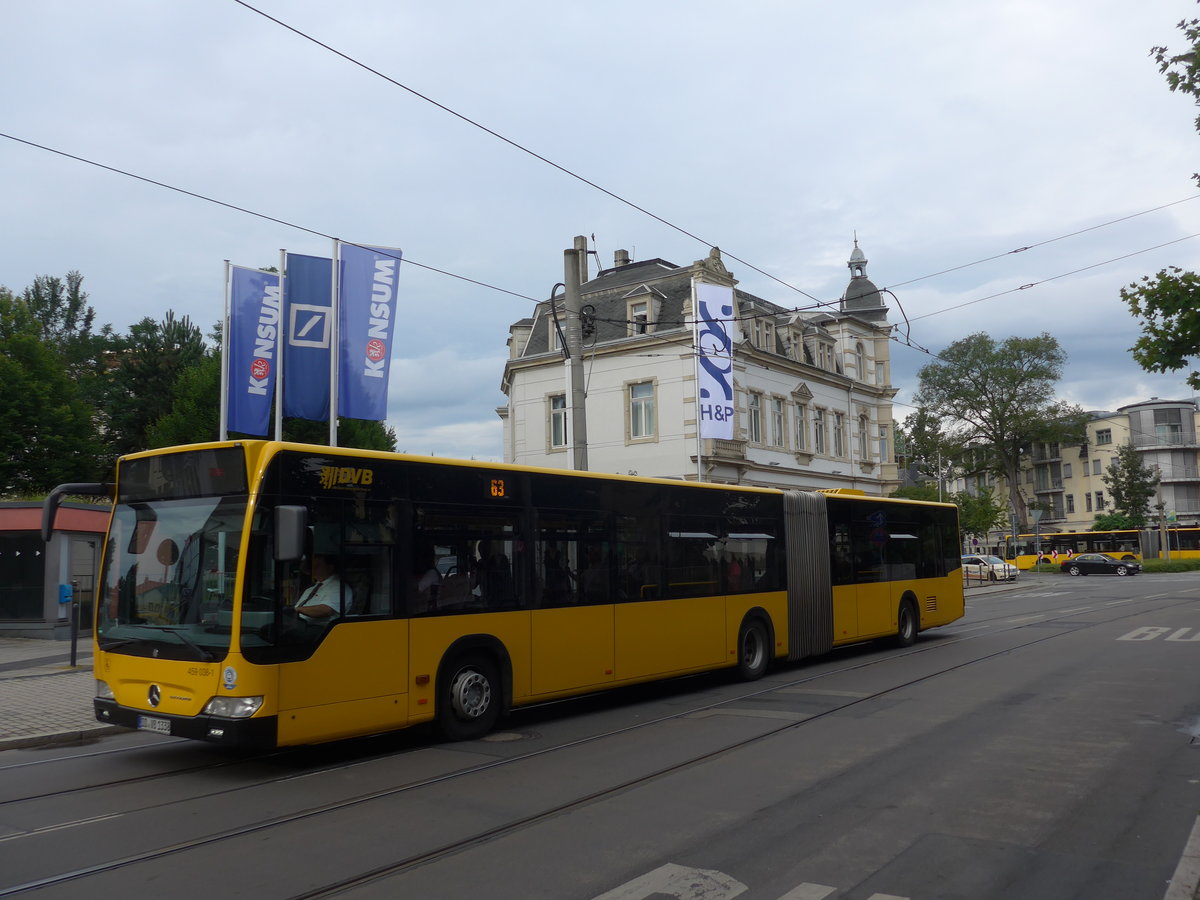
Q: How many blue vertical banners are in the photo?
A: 3